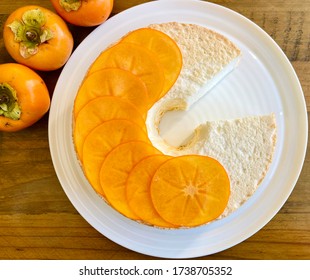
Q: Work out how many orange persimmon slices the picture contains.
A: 8